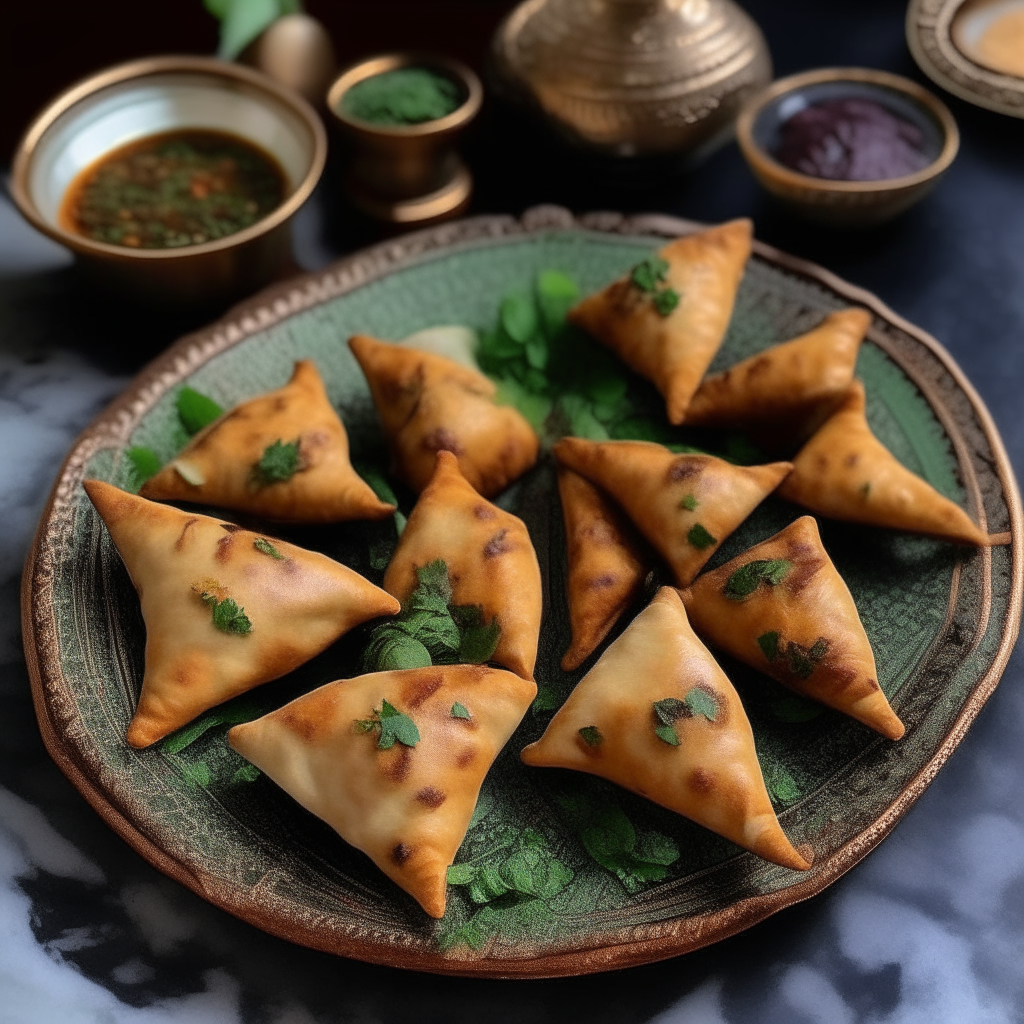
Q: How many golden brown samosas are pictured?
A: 12